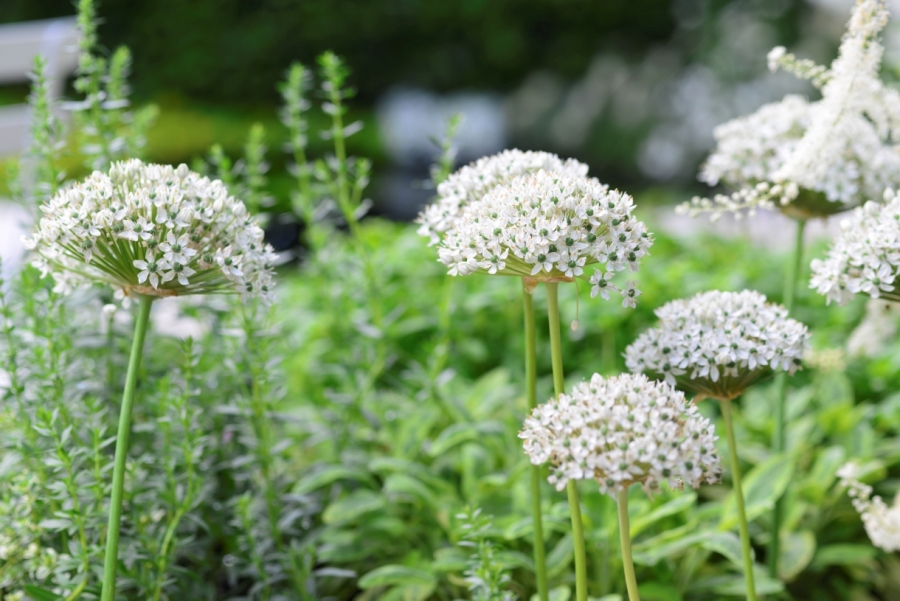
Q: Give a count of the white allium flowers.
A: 7